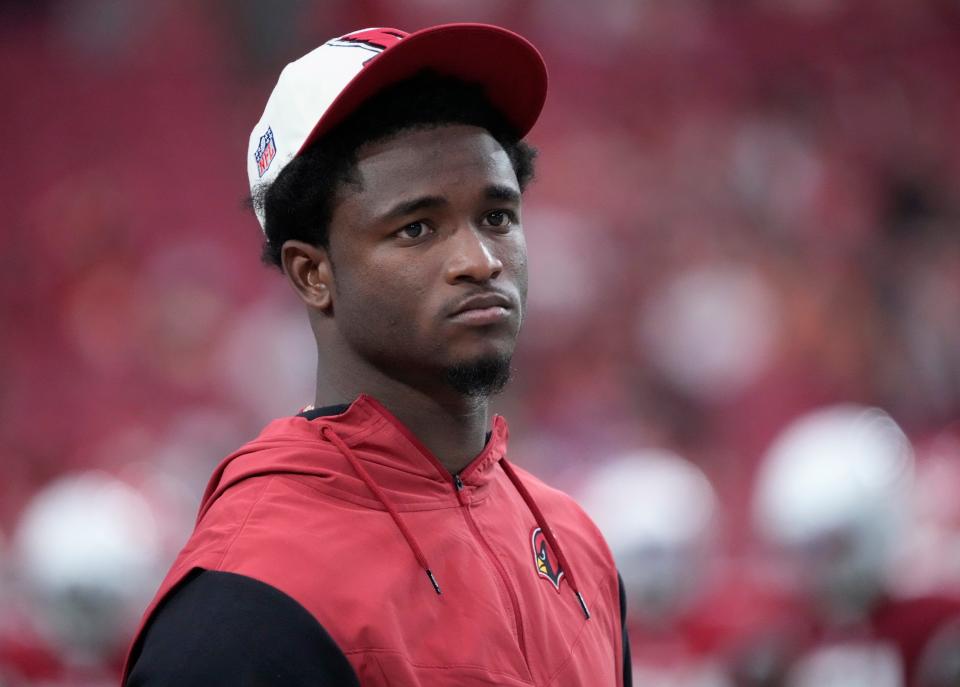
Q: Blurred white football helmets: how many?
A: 3